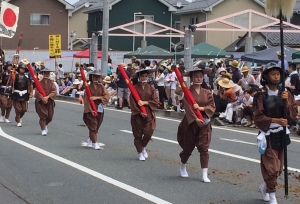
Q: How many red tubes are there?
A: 4